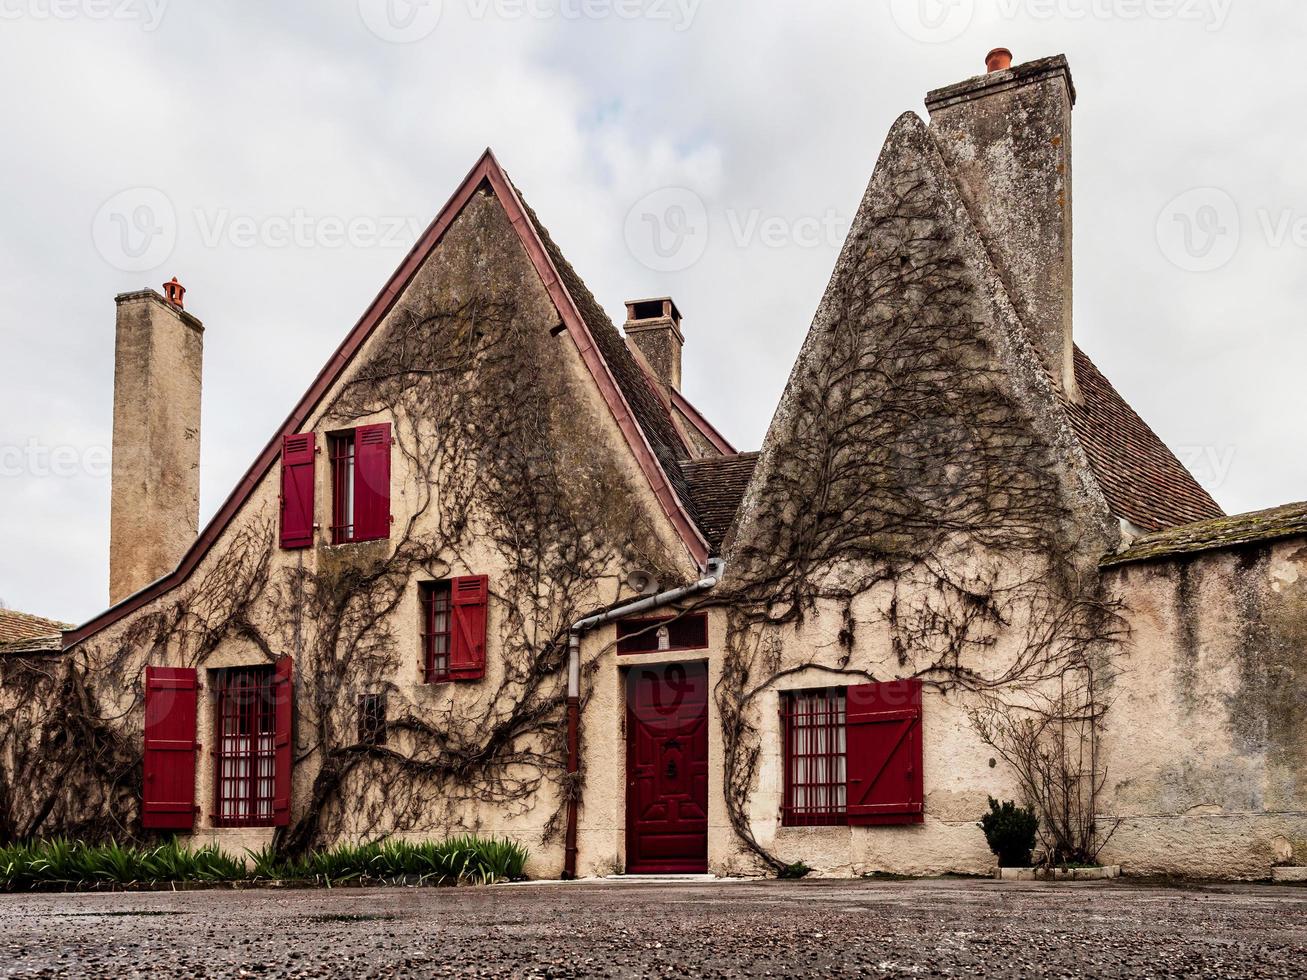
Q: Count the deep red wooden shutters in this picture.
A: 6